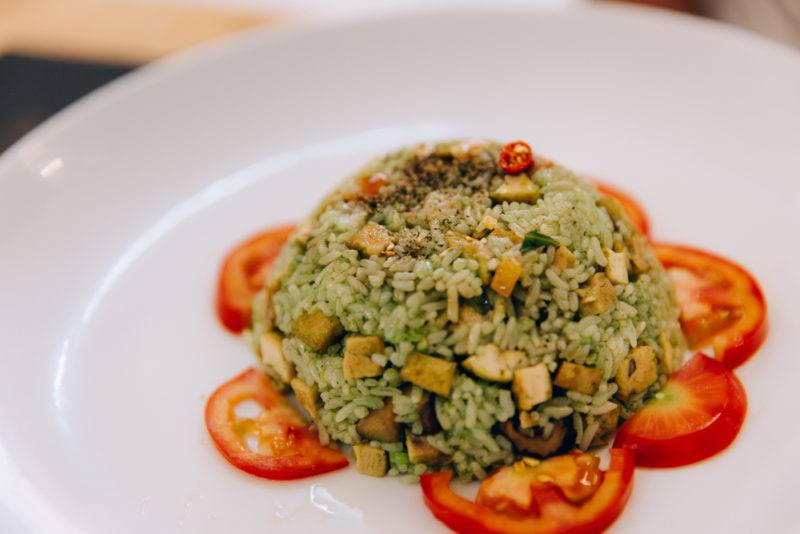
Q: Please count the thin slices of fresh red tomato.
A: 6